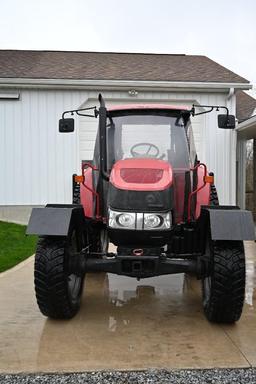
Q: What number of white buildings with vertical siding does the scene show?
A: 1